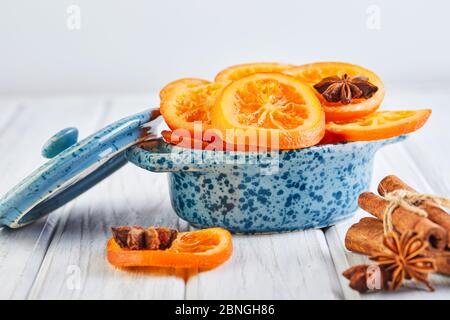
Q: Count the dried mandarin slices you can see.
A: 6